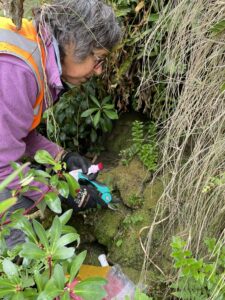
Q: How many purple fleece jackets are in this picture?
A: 1